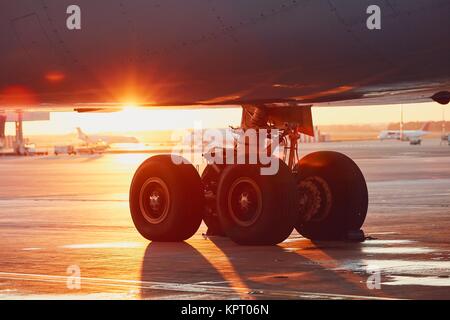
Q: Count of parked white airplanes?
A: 2